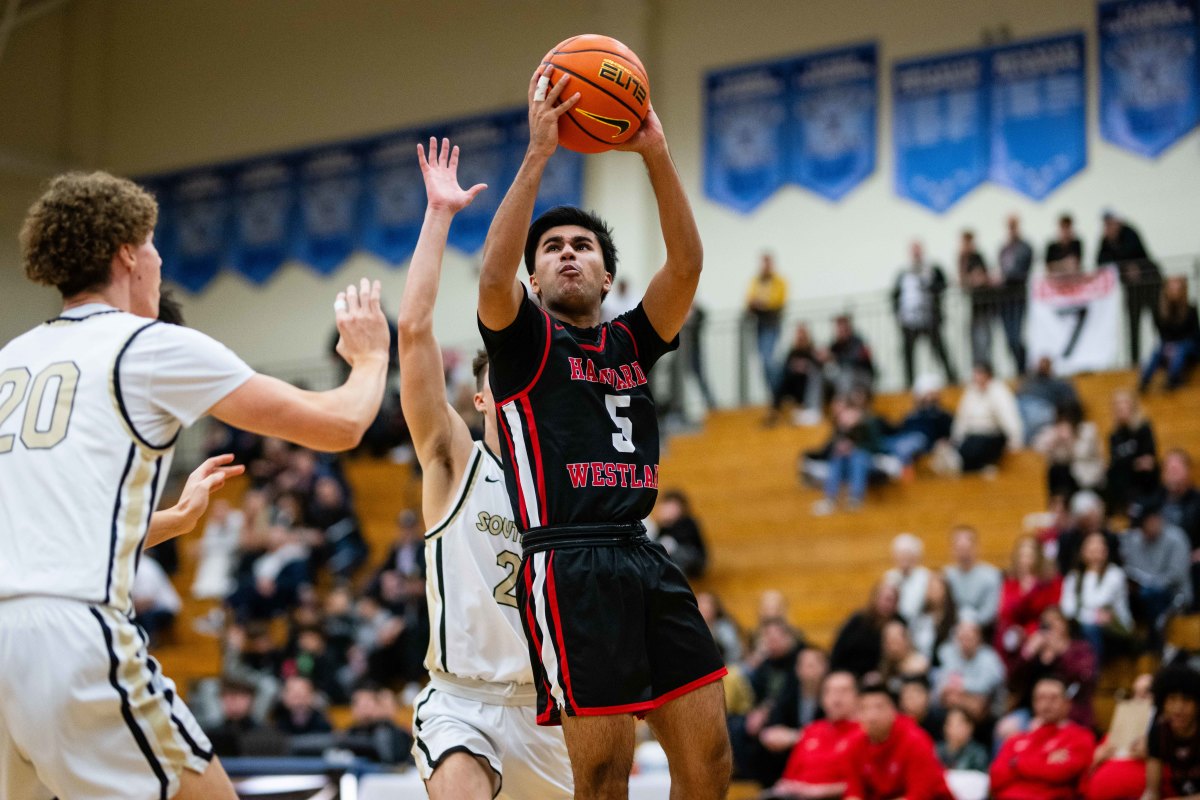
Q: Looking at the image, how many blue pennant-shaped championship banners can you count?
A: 11